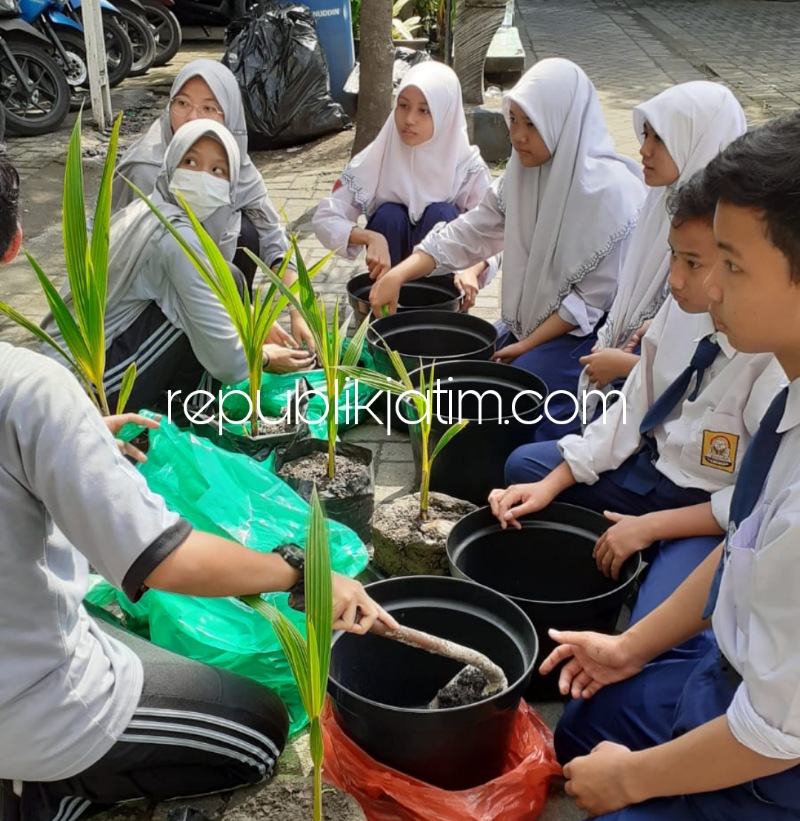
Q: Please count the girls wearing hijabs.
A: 5